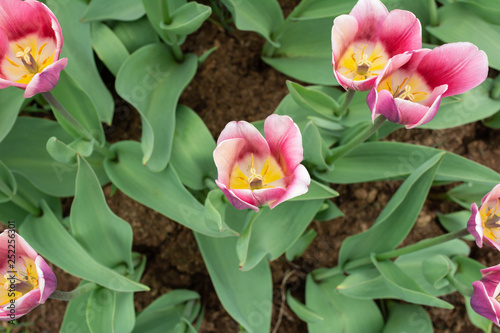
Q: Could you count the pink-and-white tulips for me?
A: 7